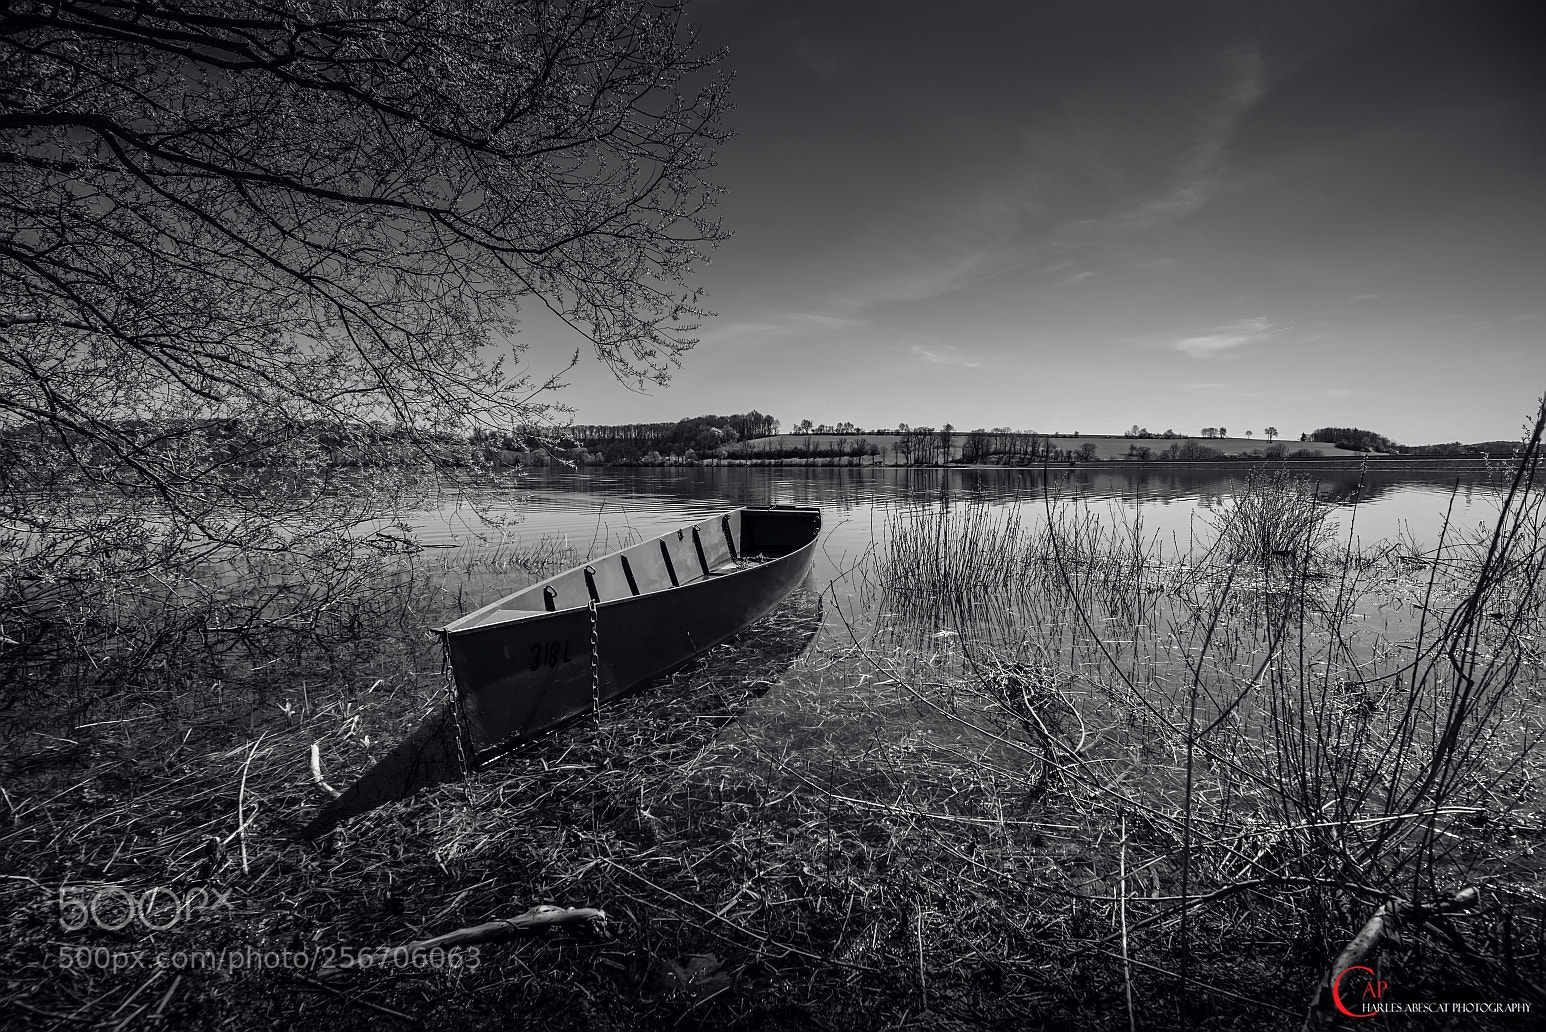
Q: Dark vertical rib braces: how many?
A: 6